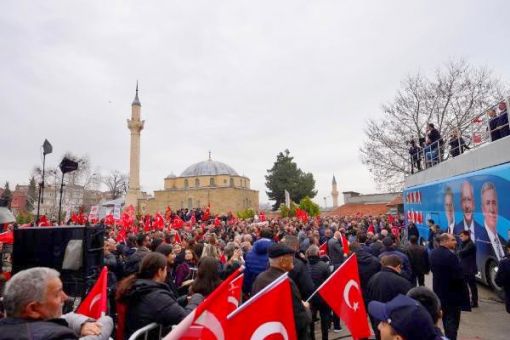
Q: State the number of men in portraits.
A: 3